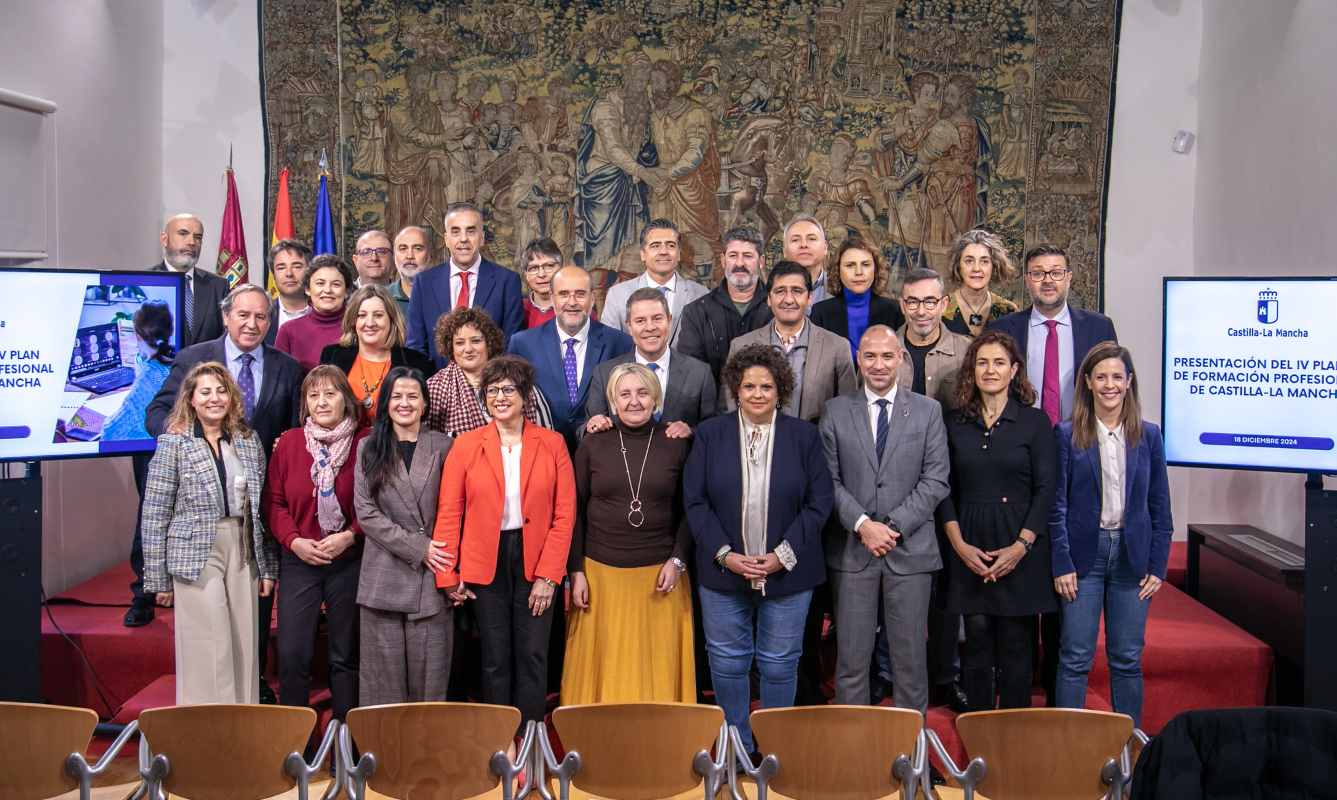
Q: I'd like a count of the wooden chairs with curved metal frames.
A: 6